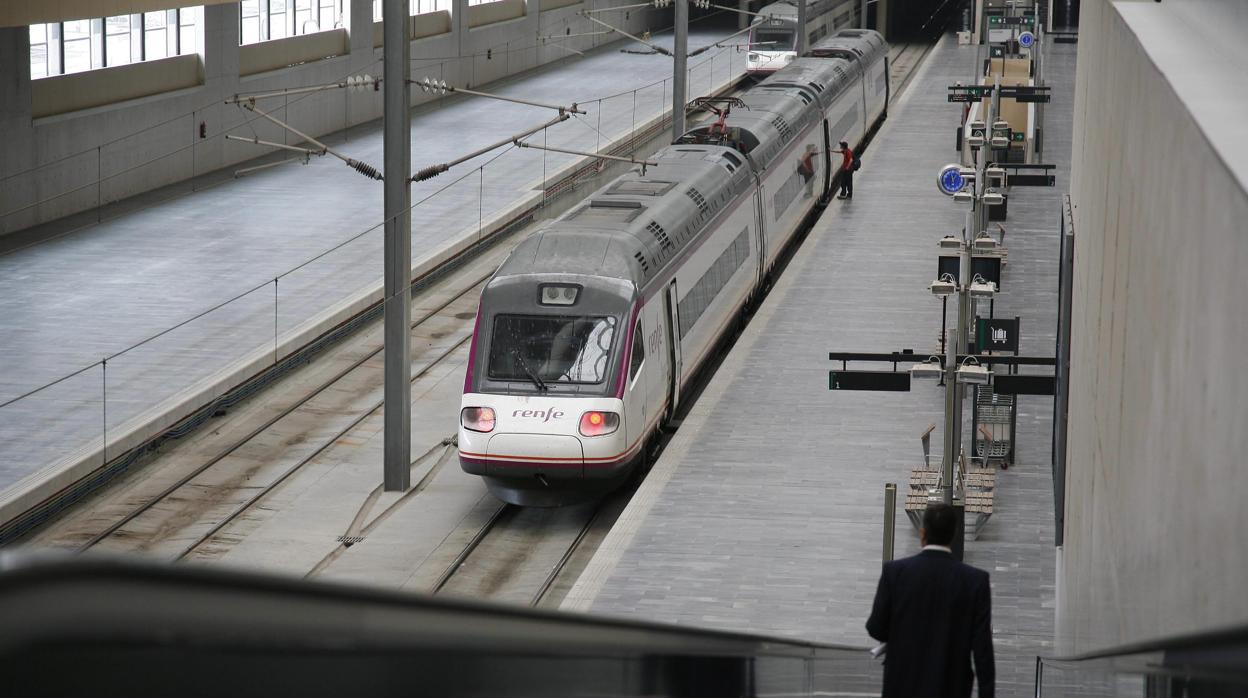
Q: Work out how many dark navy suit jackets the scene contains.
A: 1